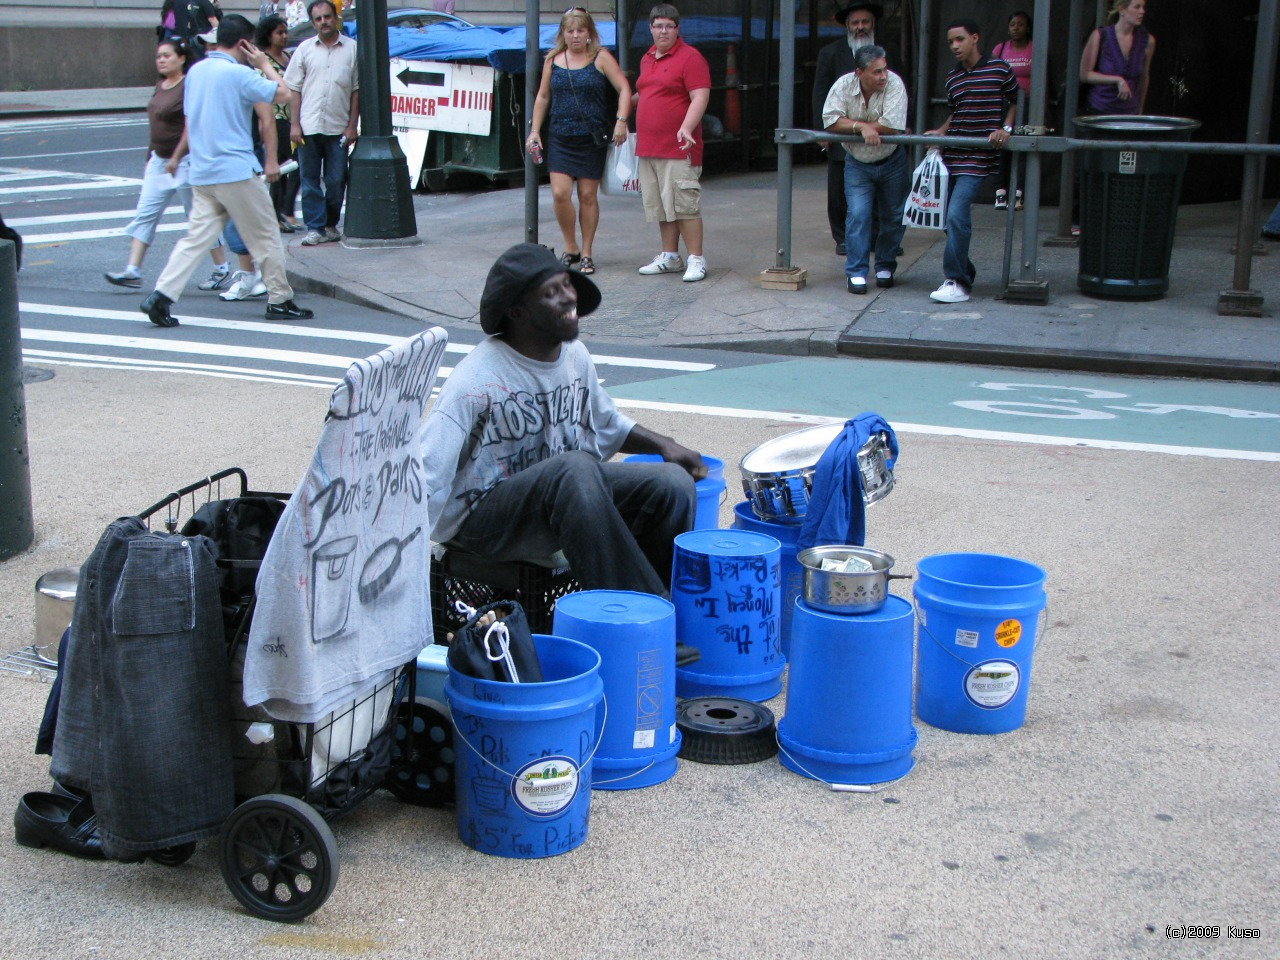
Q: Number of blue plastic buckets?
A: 7